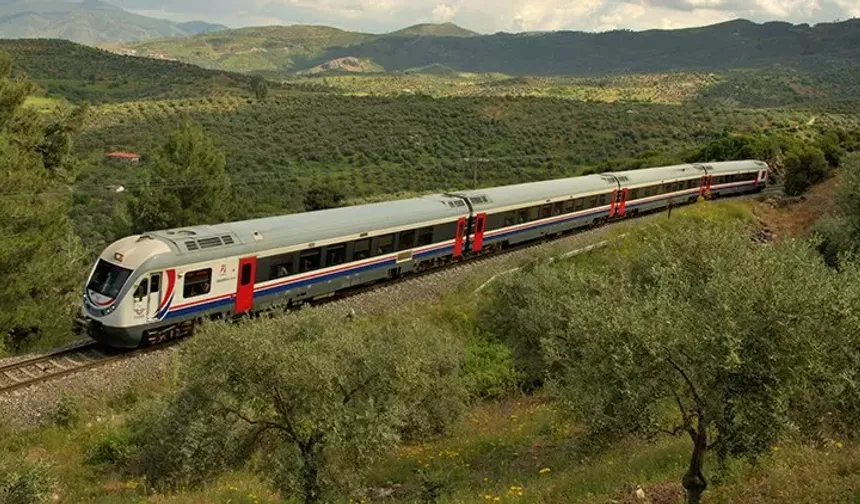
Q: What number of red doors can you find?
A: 7